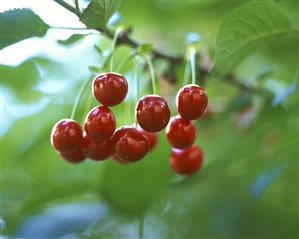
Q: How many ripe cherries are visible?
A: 11